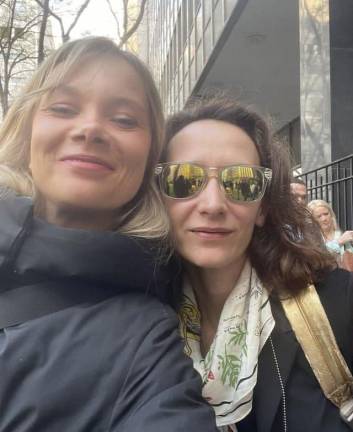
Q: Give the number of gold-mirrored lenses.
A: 2